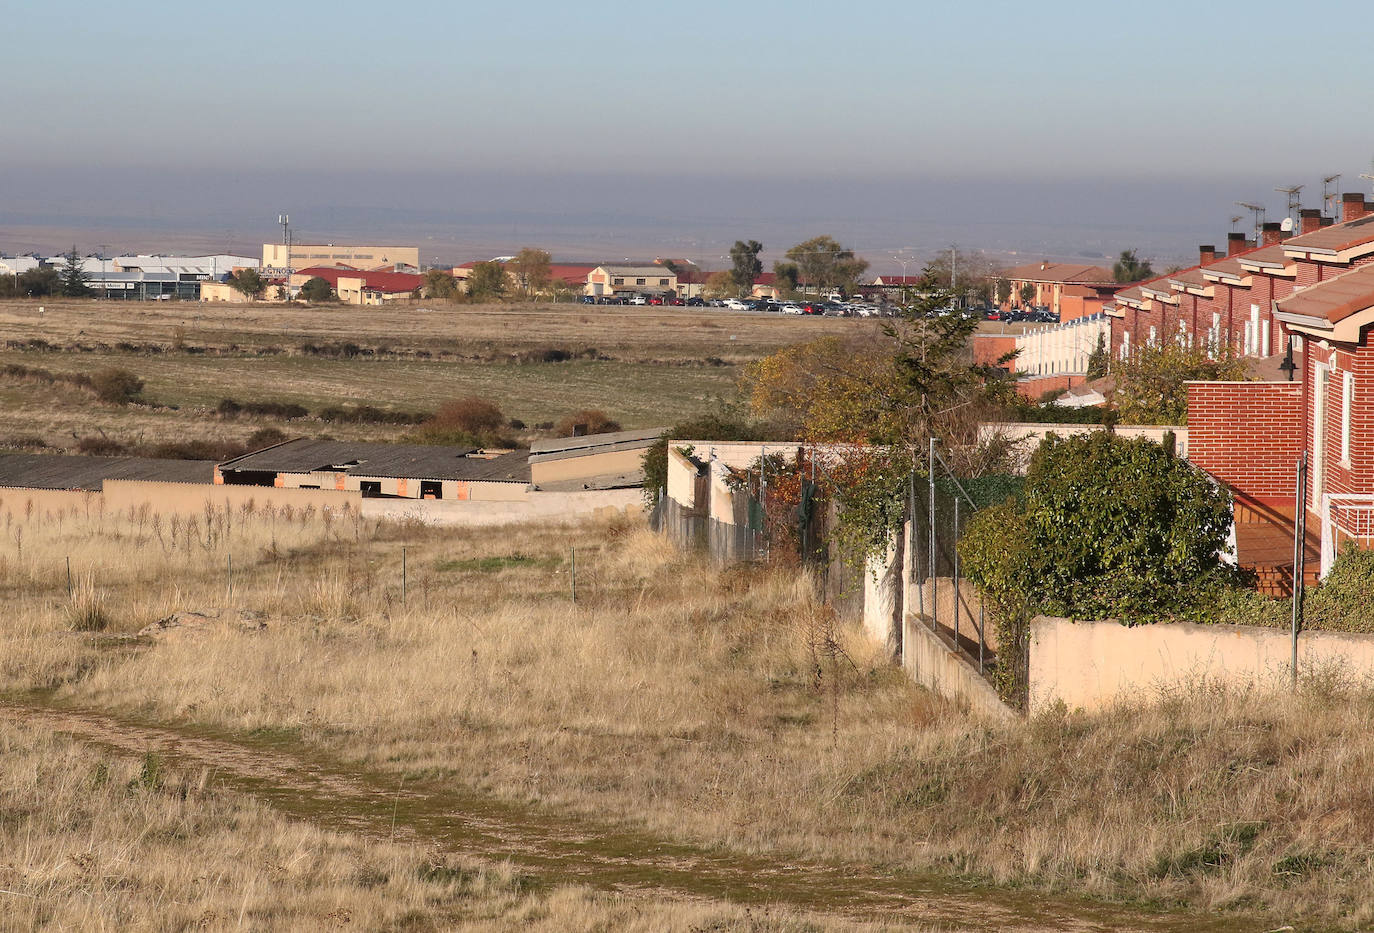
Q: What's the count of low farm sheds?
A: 3